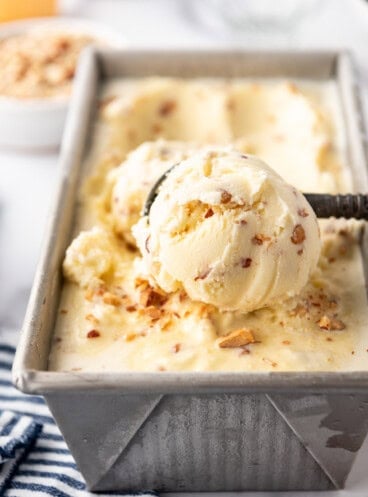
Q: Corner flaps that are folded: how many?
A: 2